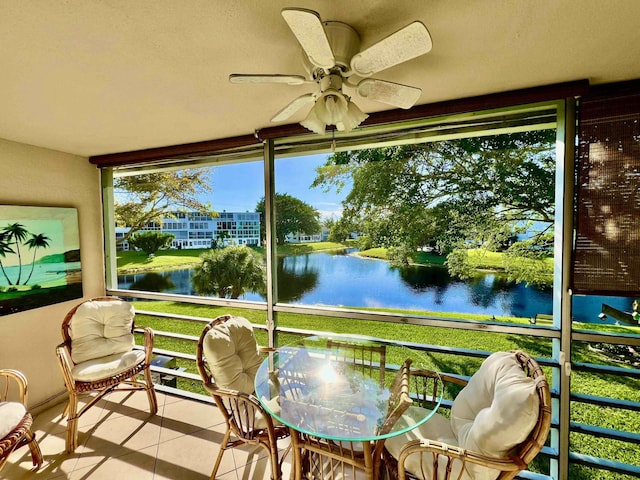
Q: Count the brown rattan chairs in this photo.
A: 4